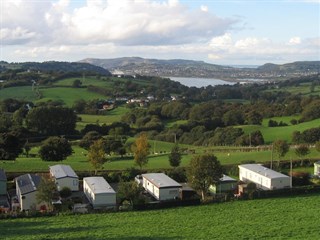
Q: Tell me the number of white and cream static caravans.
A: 5